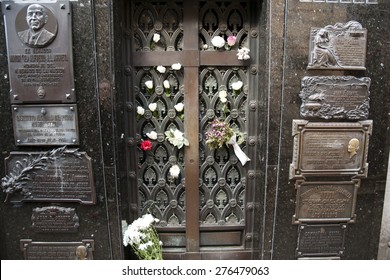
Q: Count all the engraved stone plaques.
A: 10